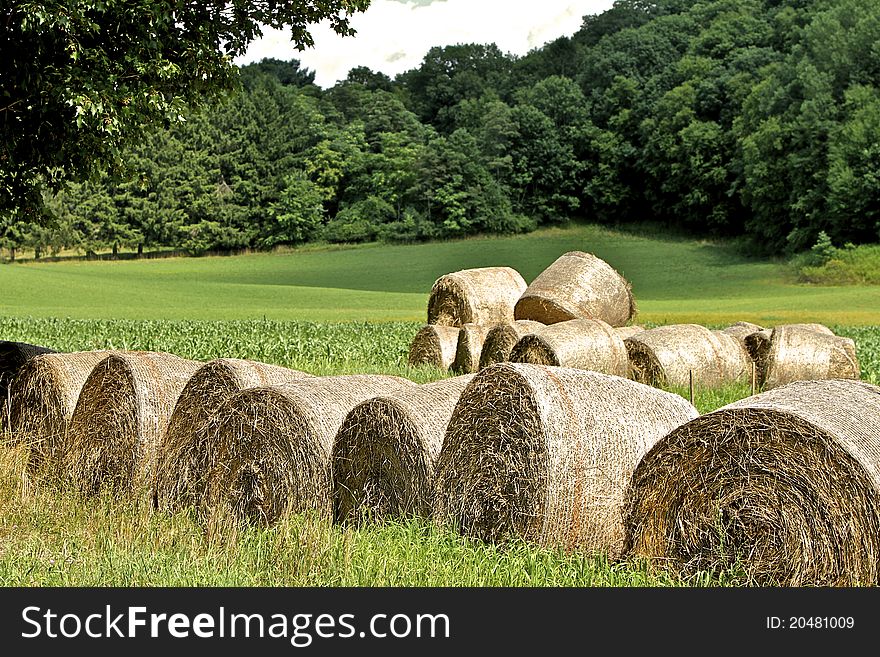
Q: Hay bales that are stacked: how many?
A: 2